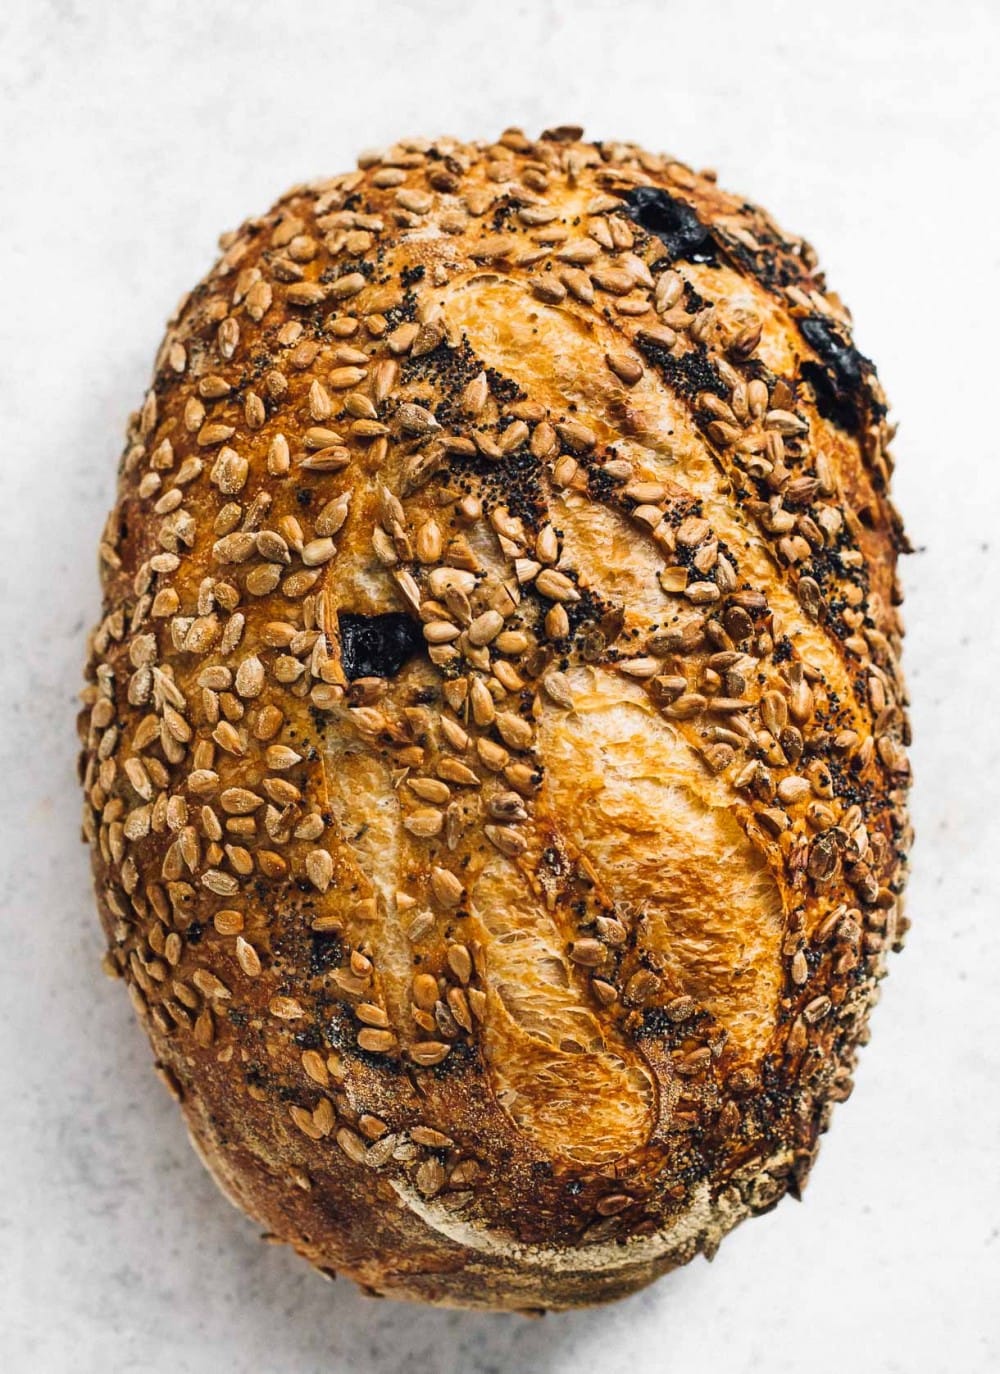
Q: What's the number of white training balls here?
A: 0